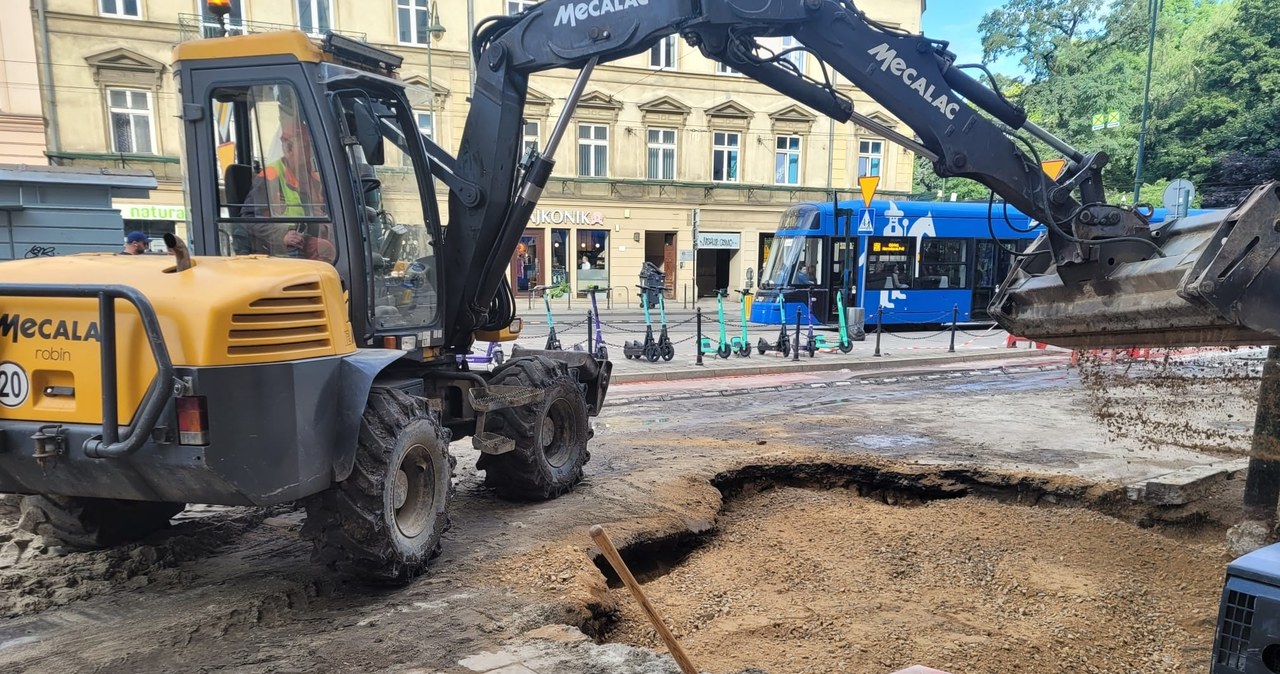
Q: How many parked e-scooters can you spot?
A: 10